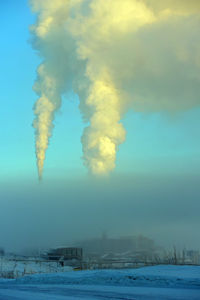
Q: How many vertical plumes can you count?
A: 2